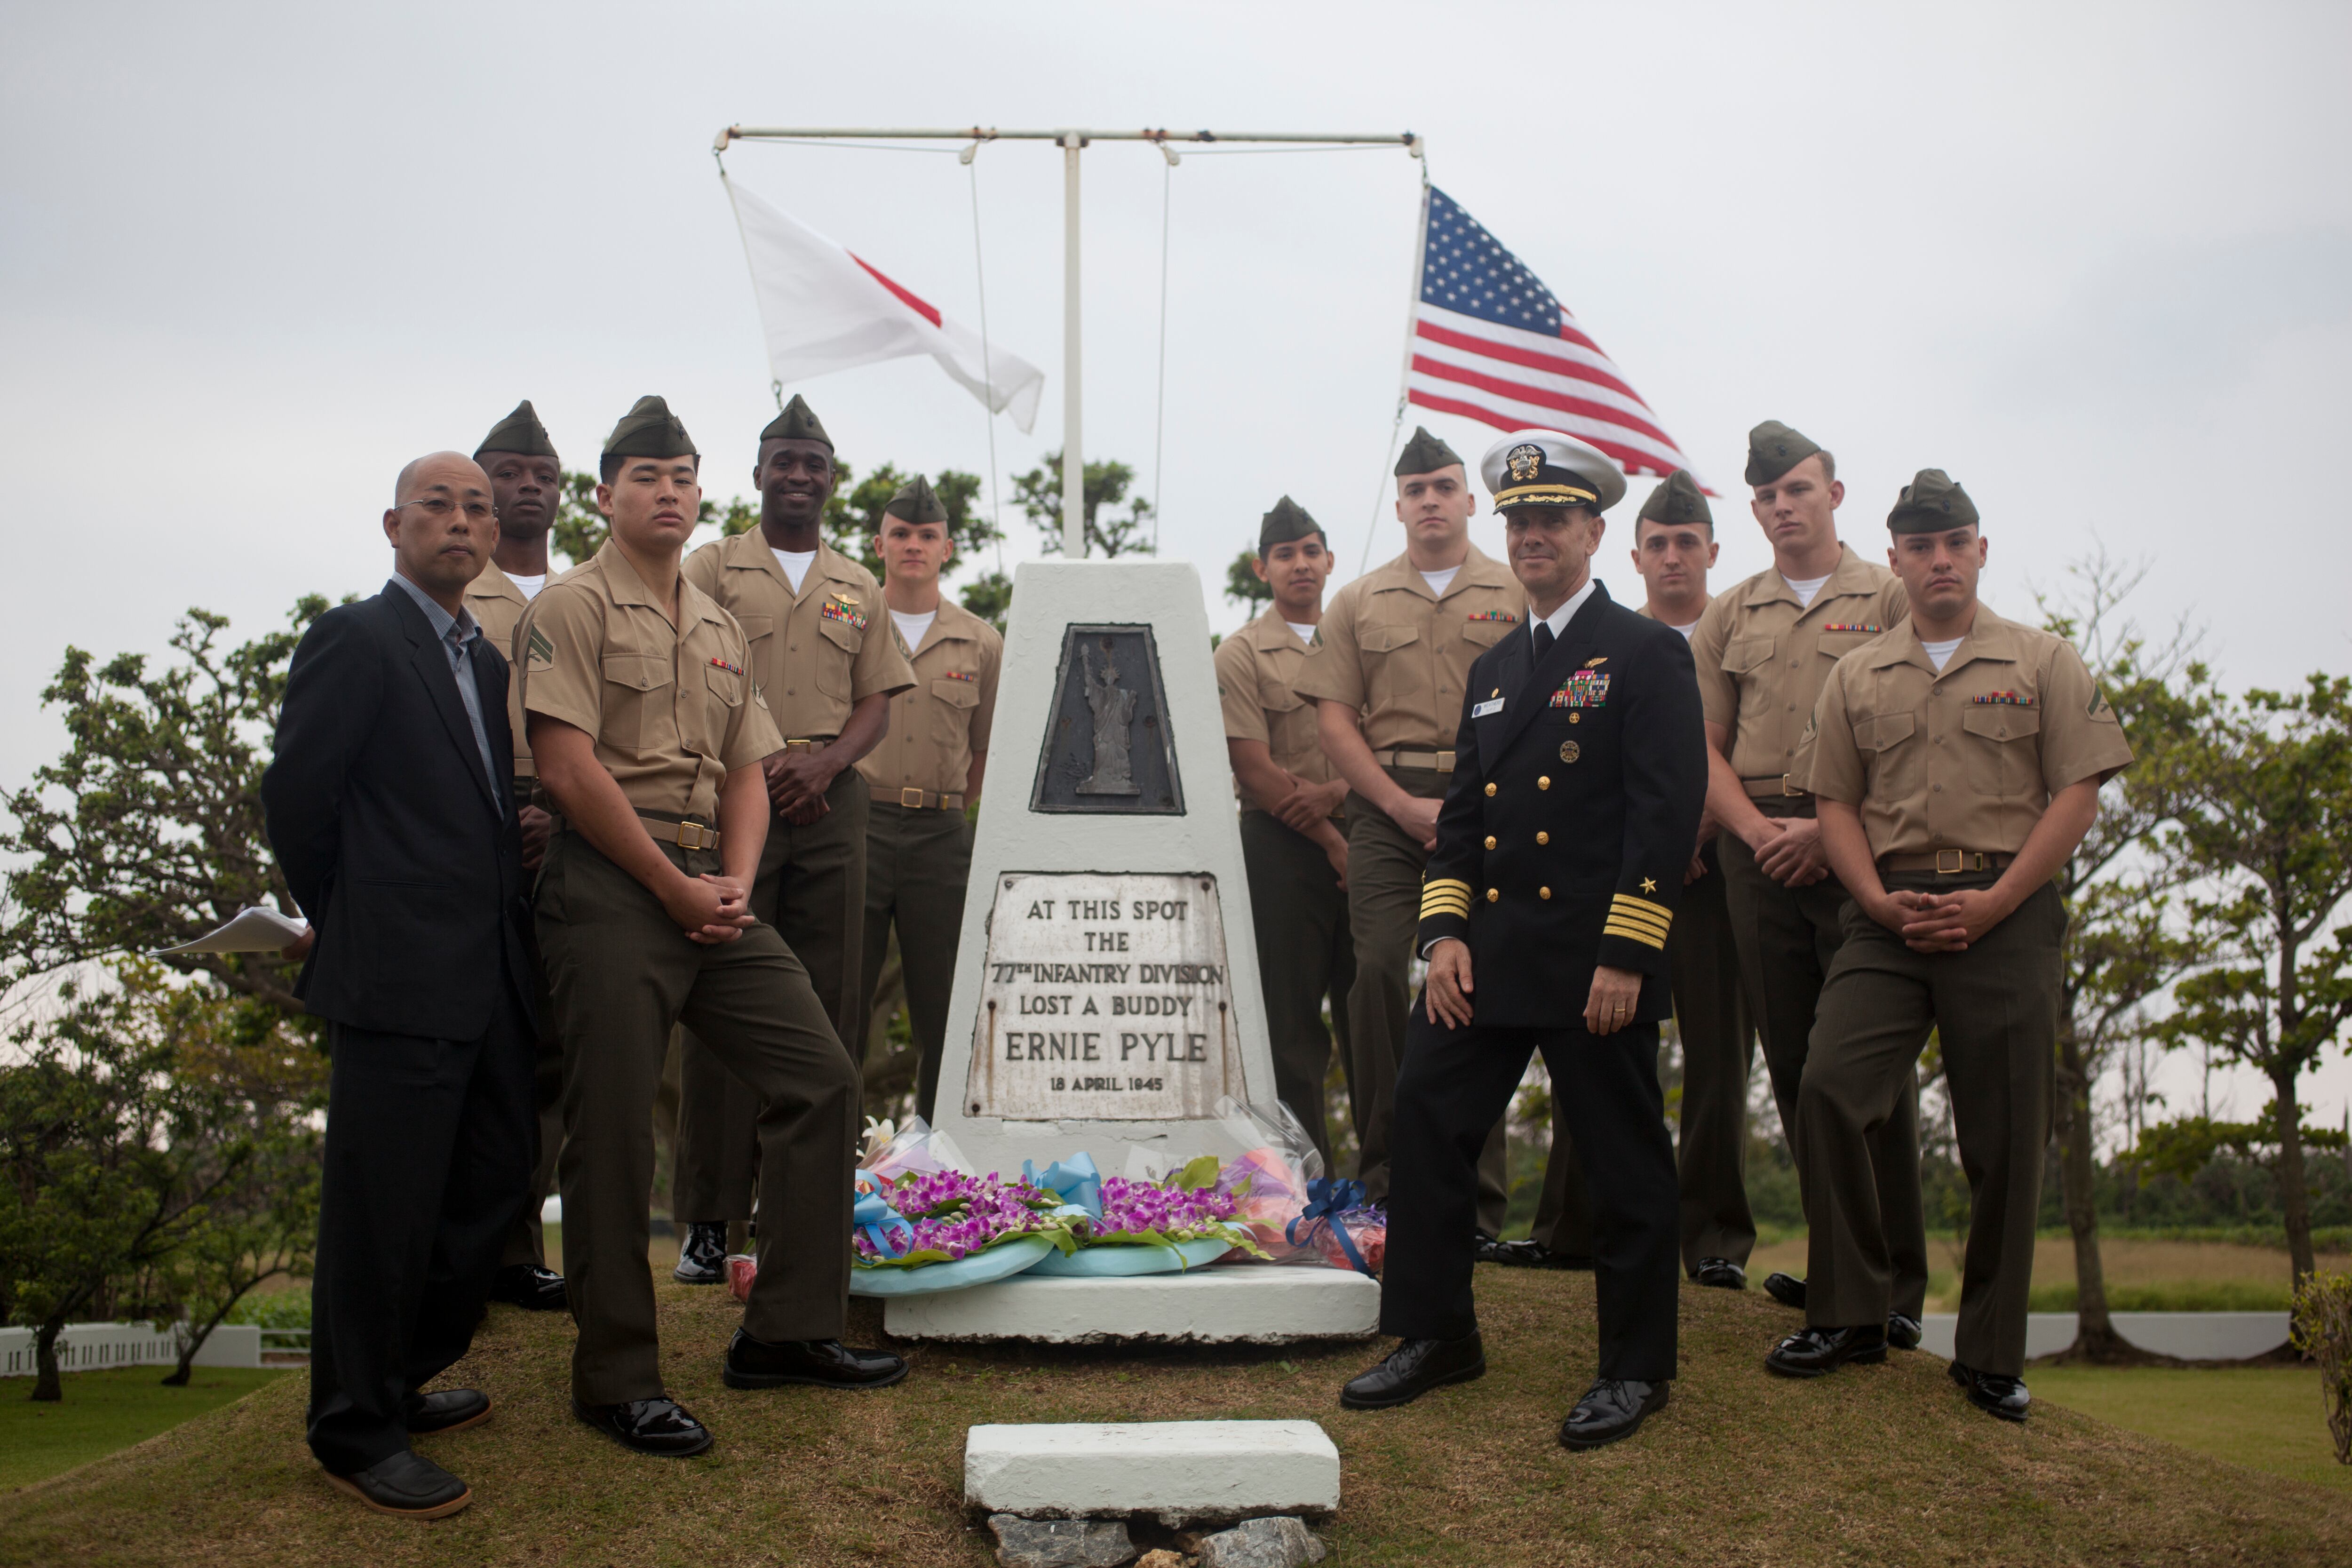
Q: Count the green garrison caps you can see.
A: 9